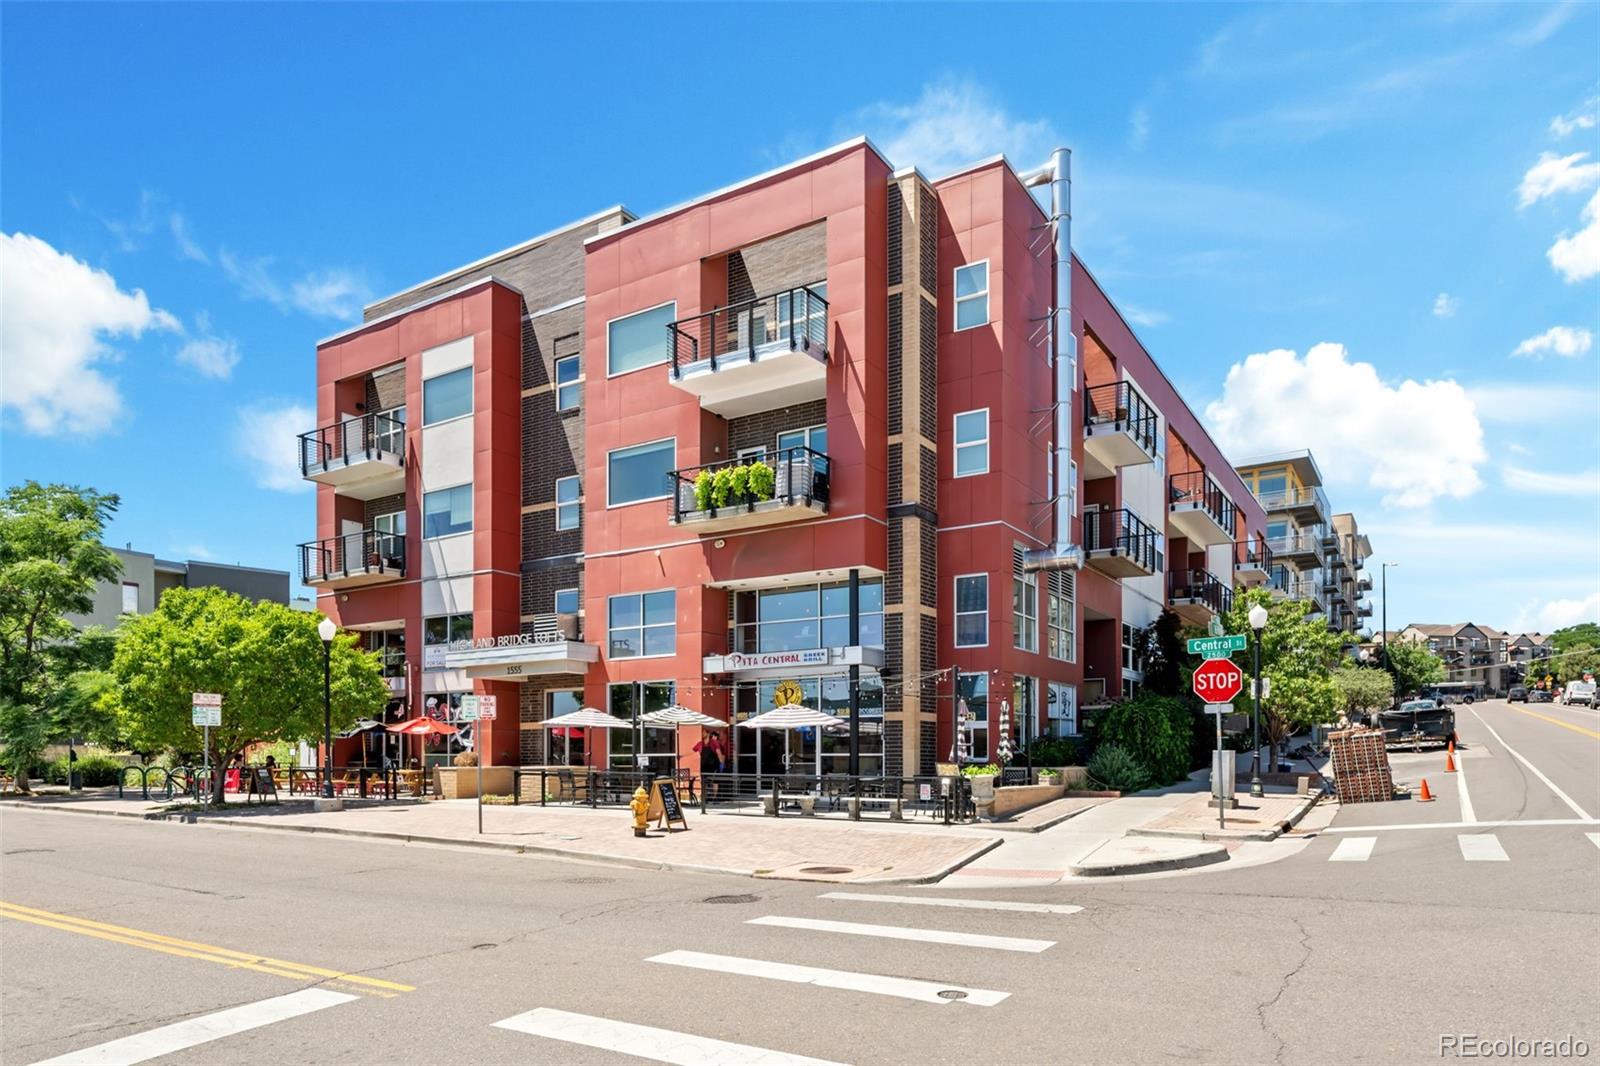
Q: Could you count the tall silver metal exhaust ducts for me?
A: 1